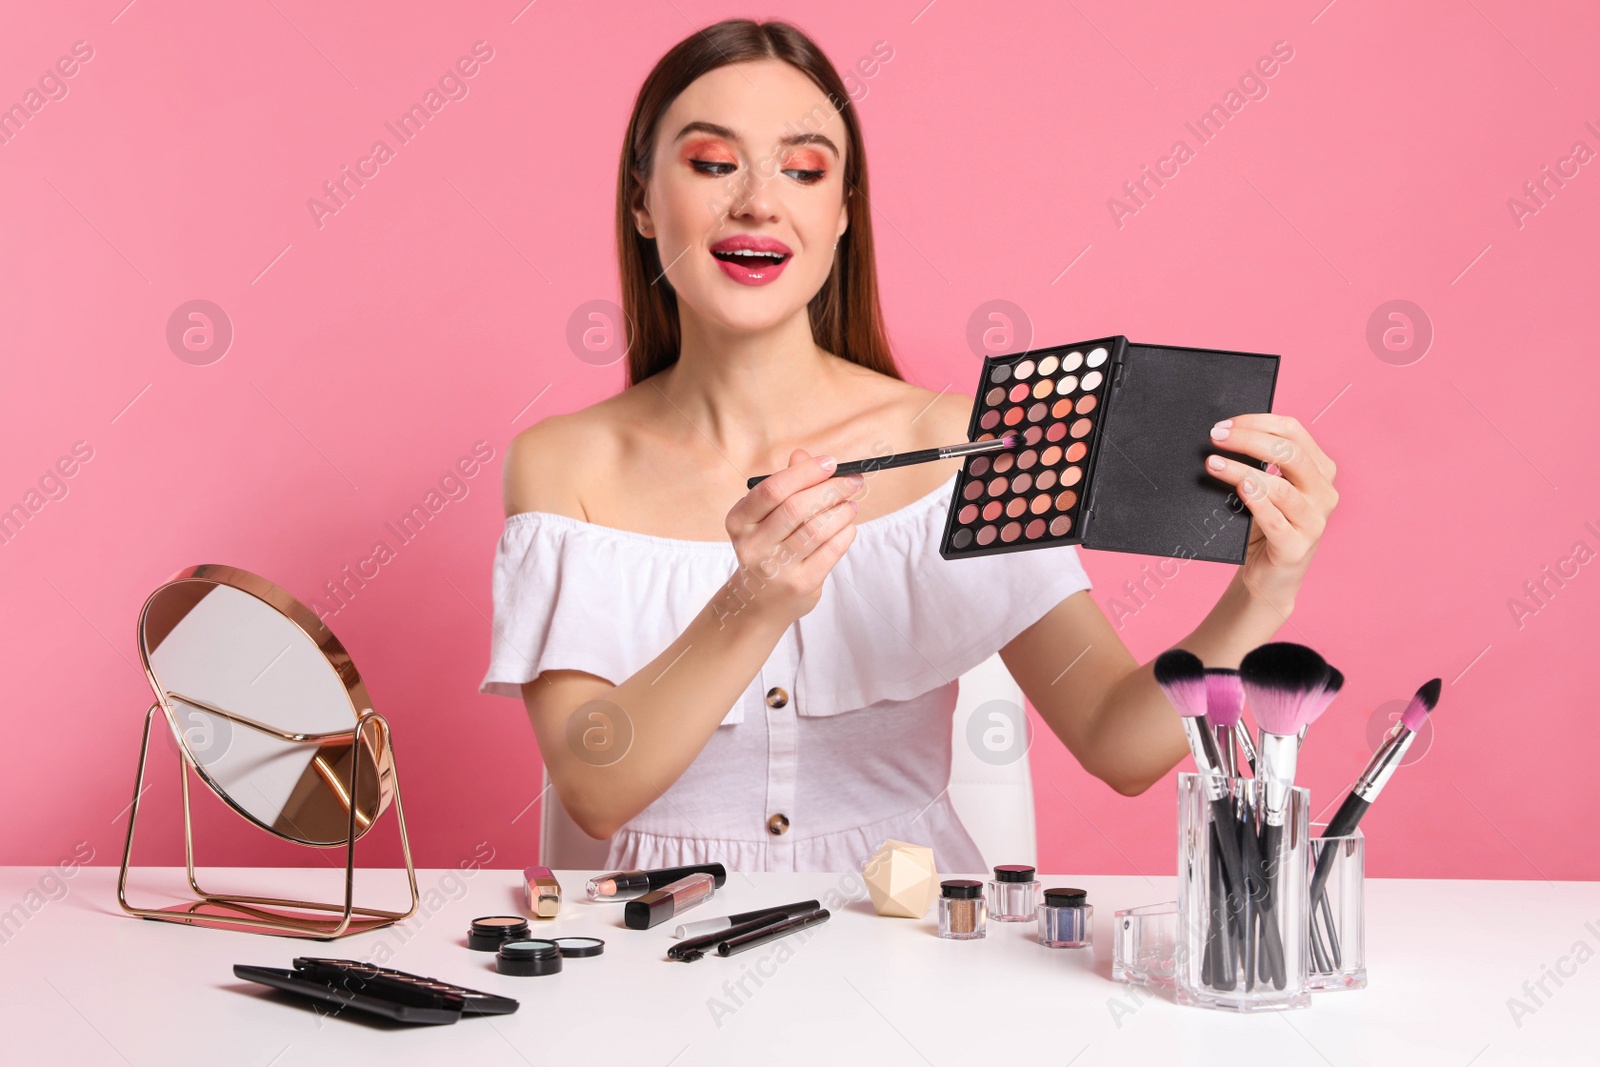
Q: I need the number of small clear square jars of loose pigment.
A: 3